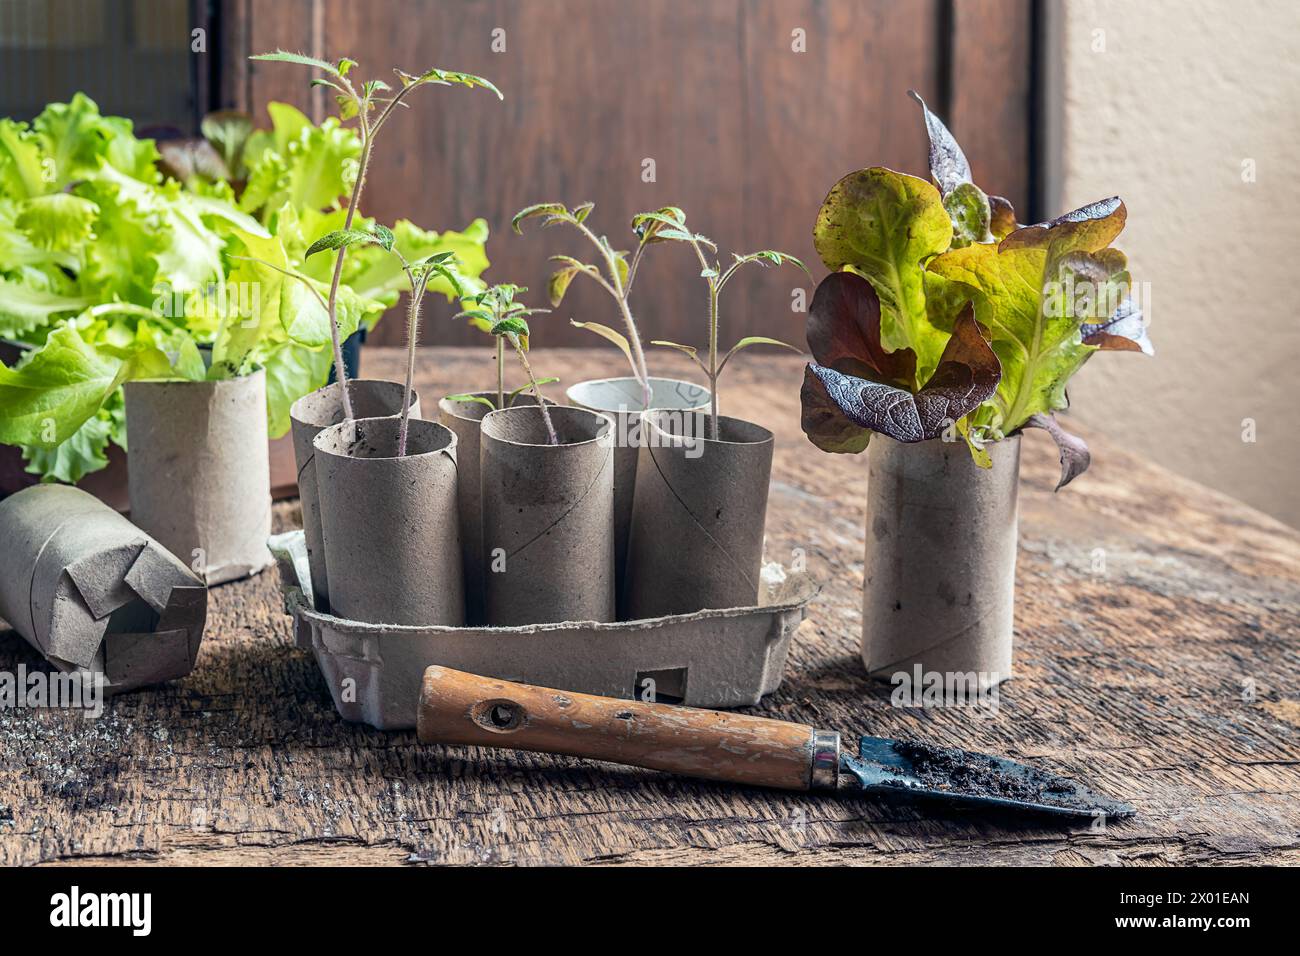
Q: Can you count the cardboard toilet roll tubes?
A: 9